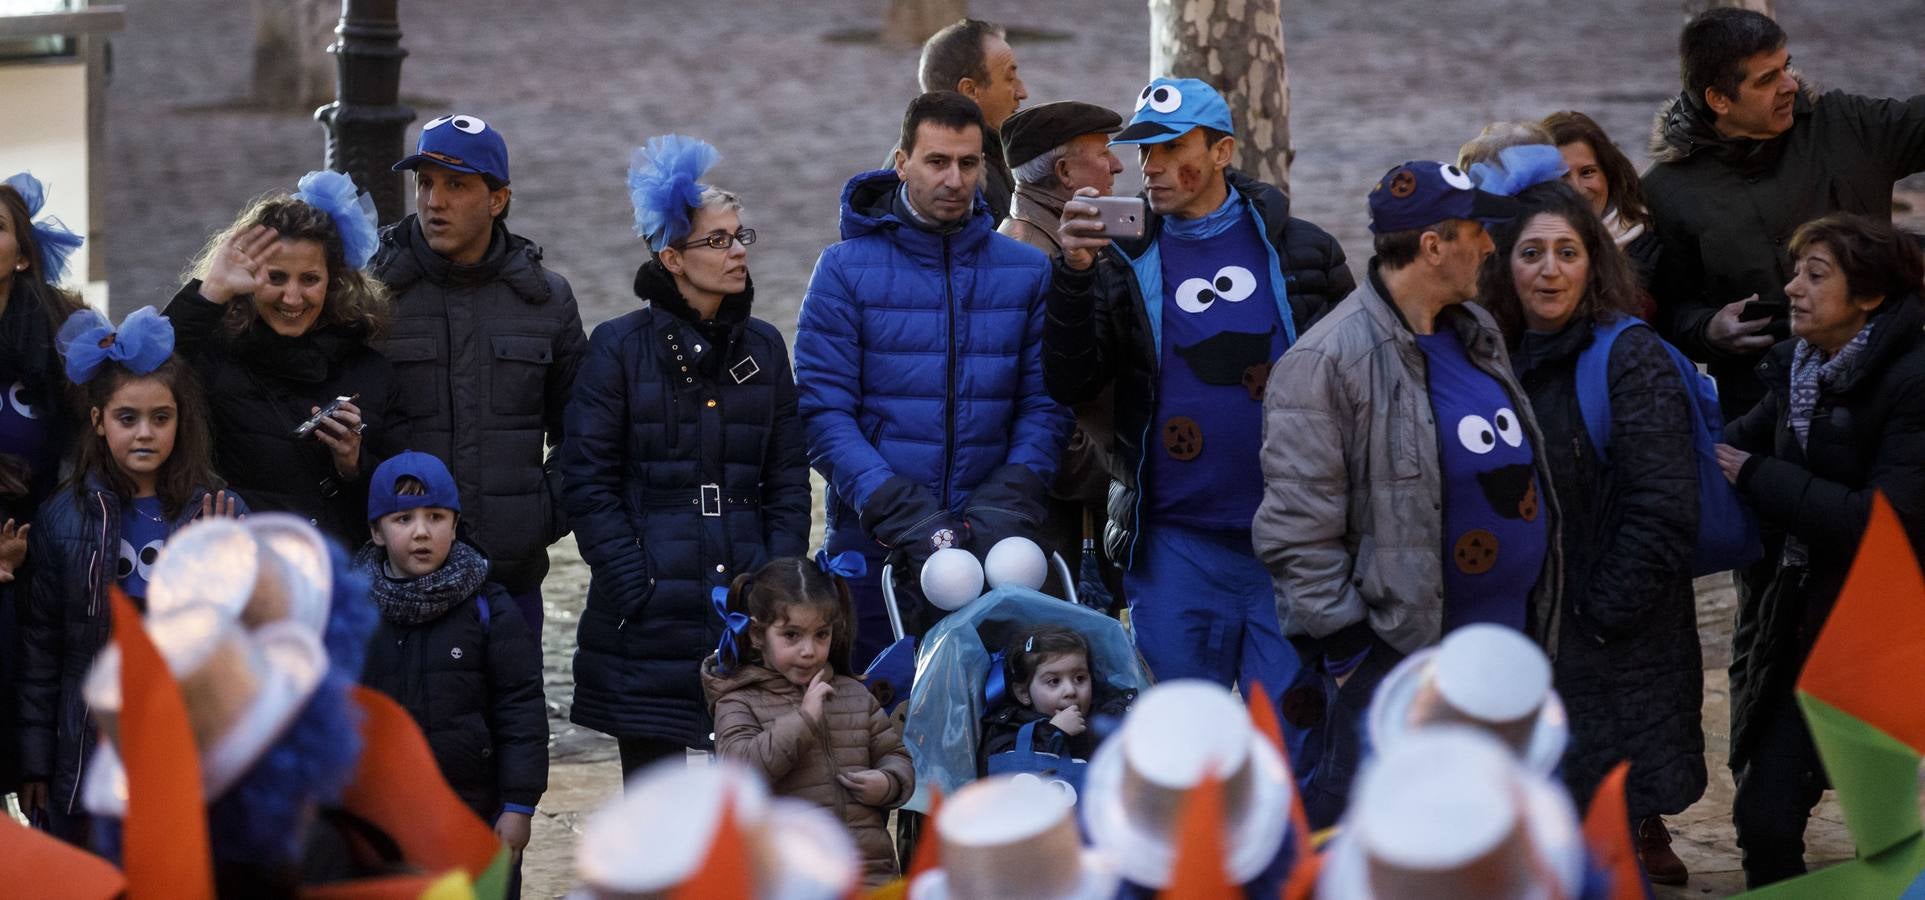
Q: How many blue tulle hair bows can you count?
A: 5